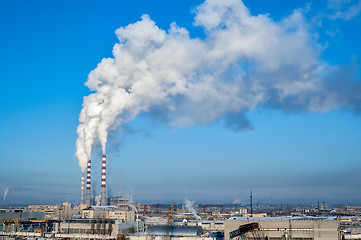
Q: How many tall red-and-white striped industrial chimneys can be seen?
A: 3